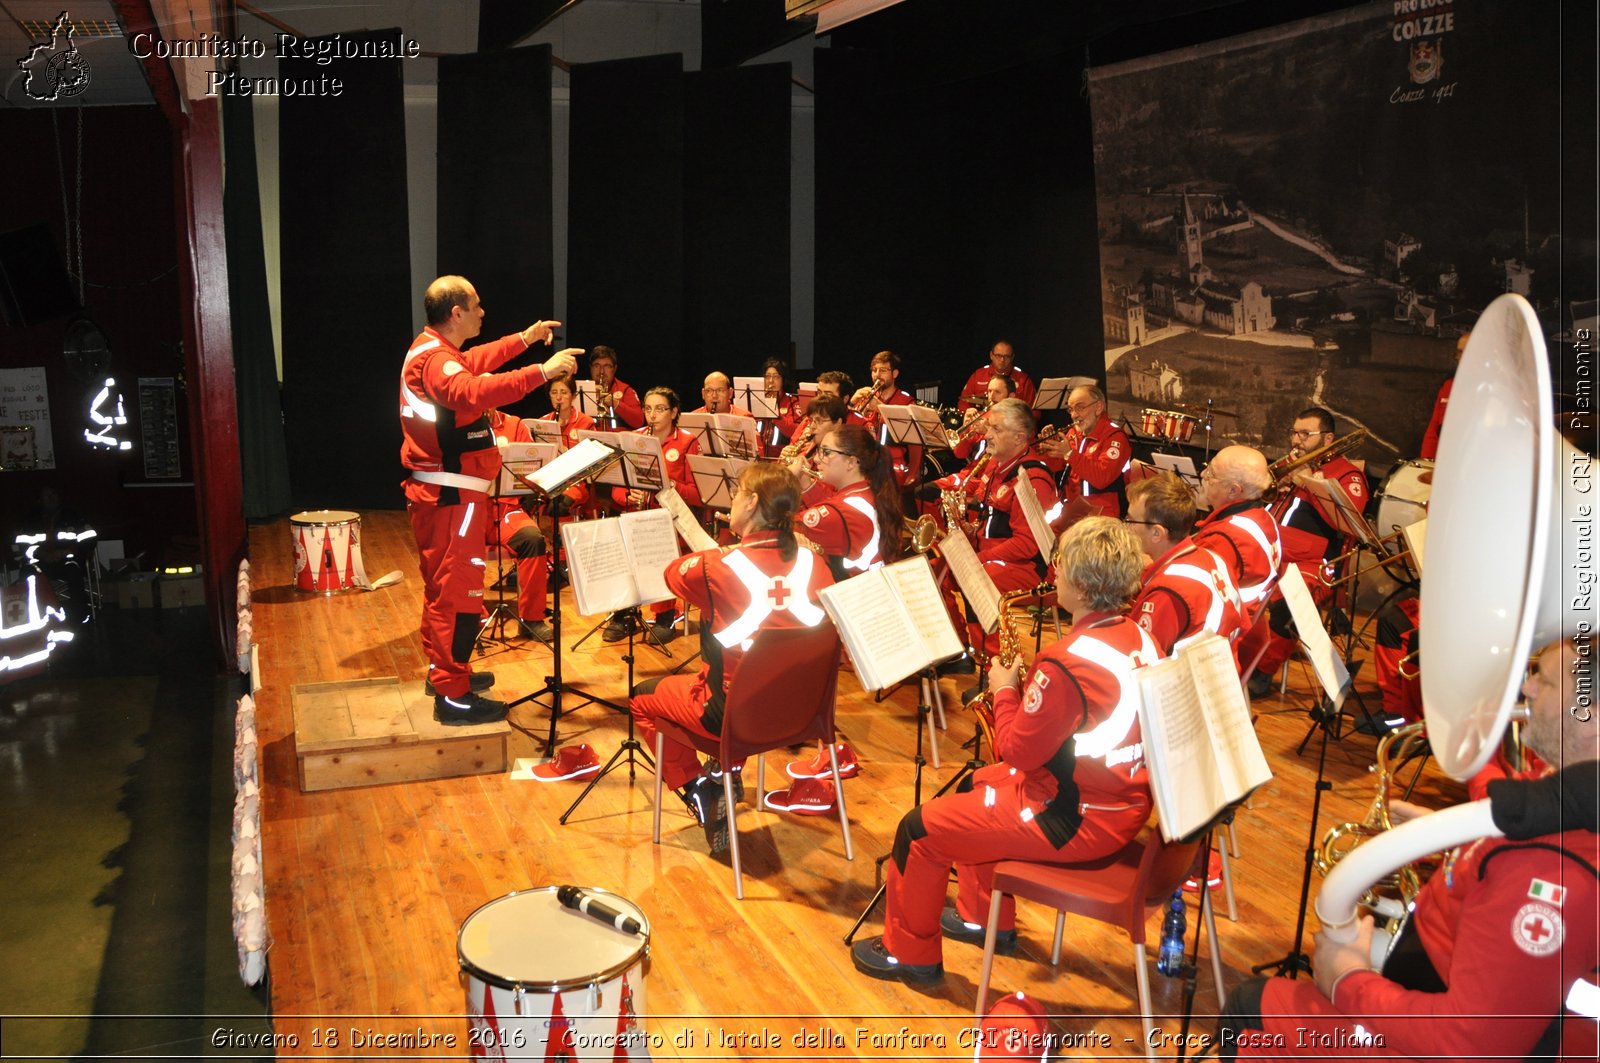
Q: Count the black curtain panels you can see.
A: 5